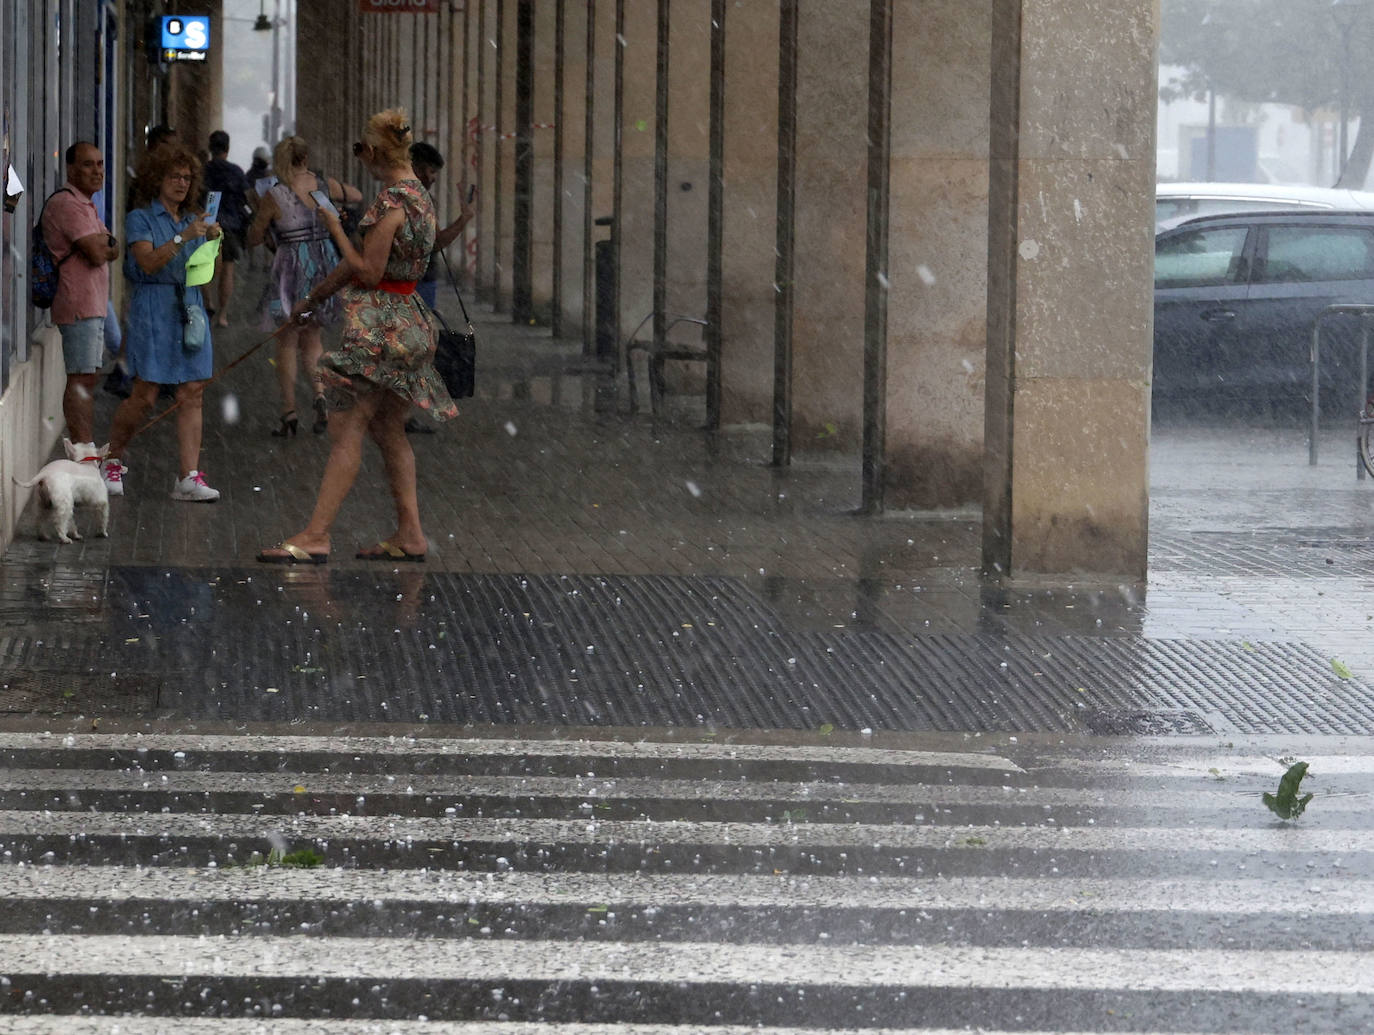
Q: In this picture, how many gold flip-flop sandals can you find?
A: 2